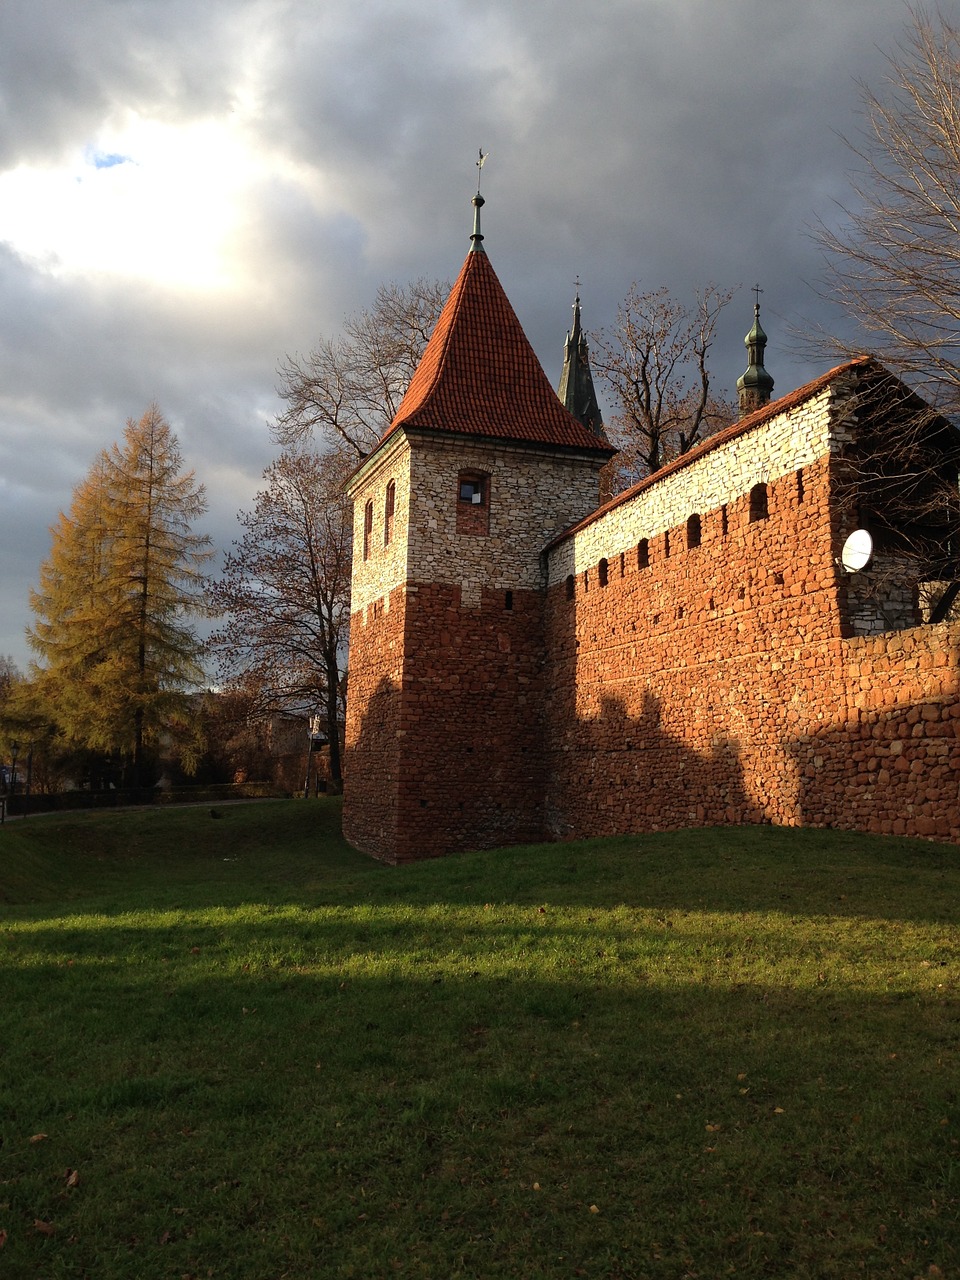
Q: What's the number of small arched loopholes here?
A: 5